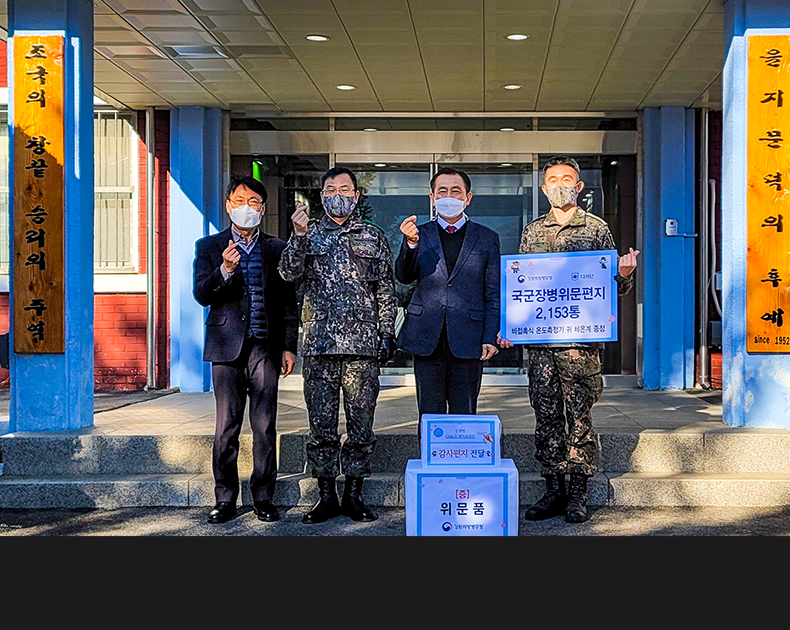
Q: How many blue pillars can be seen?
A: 4